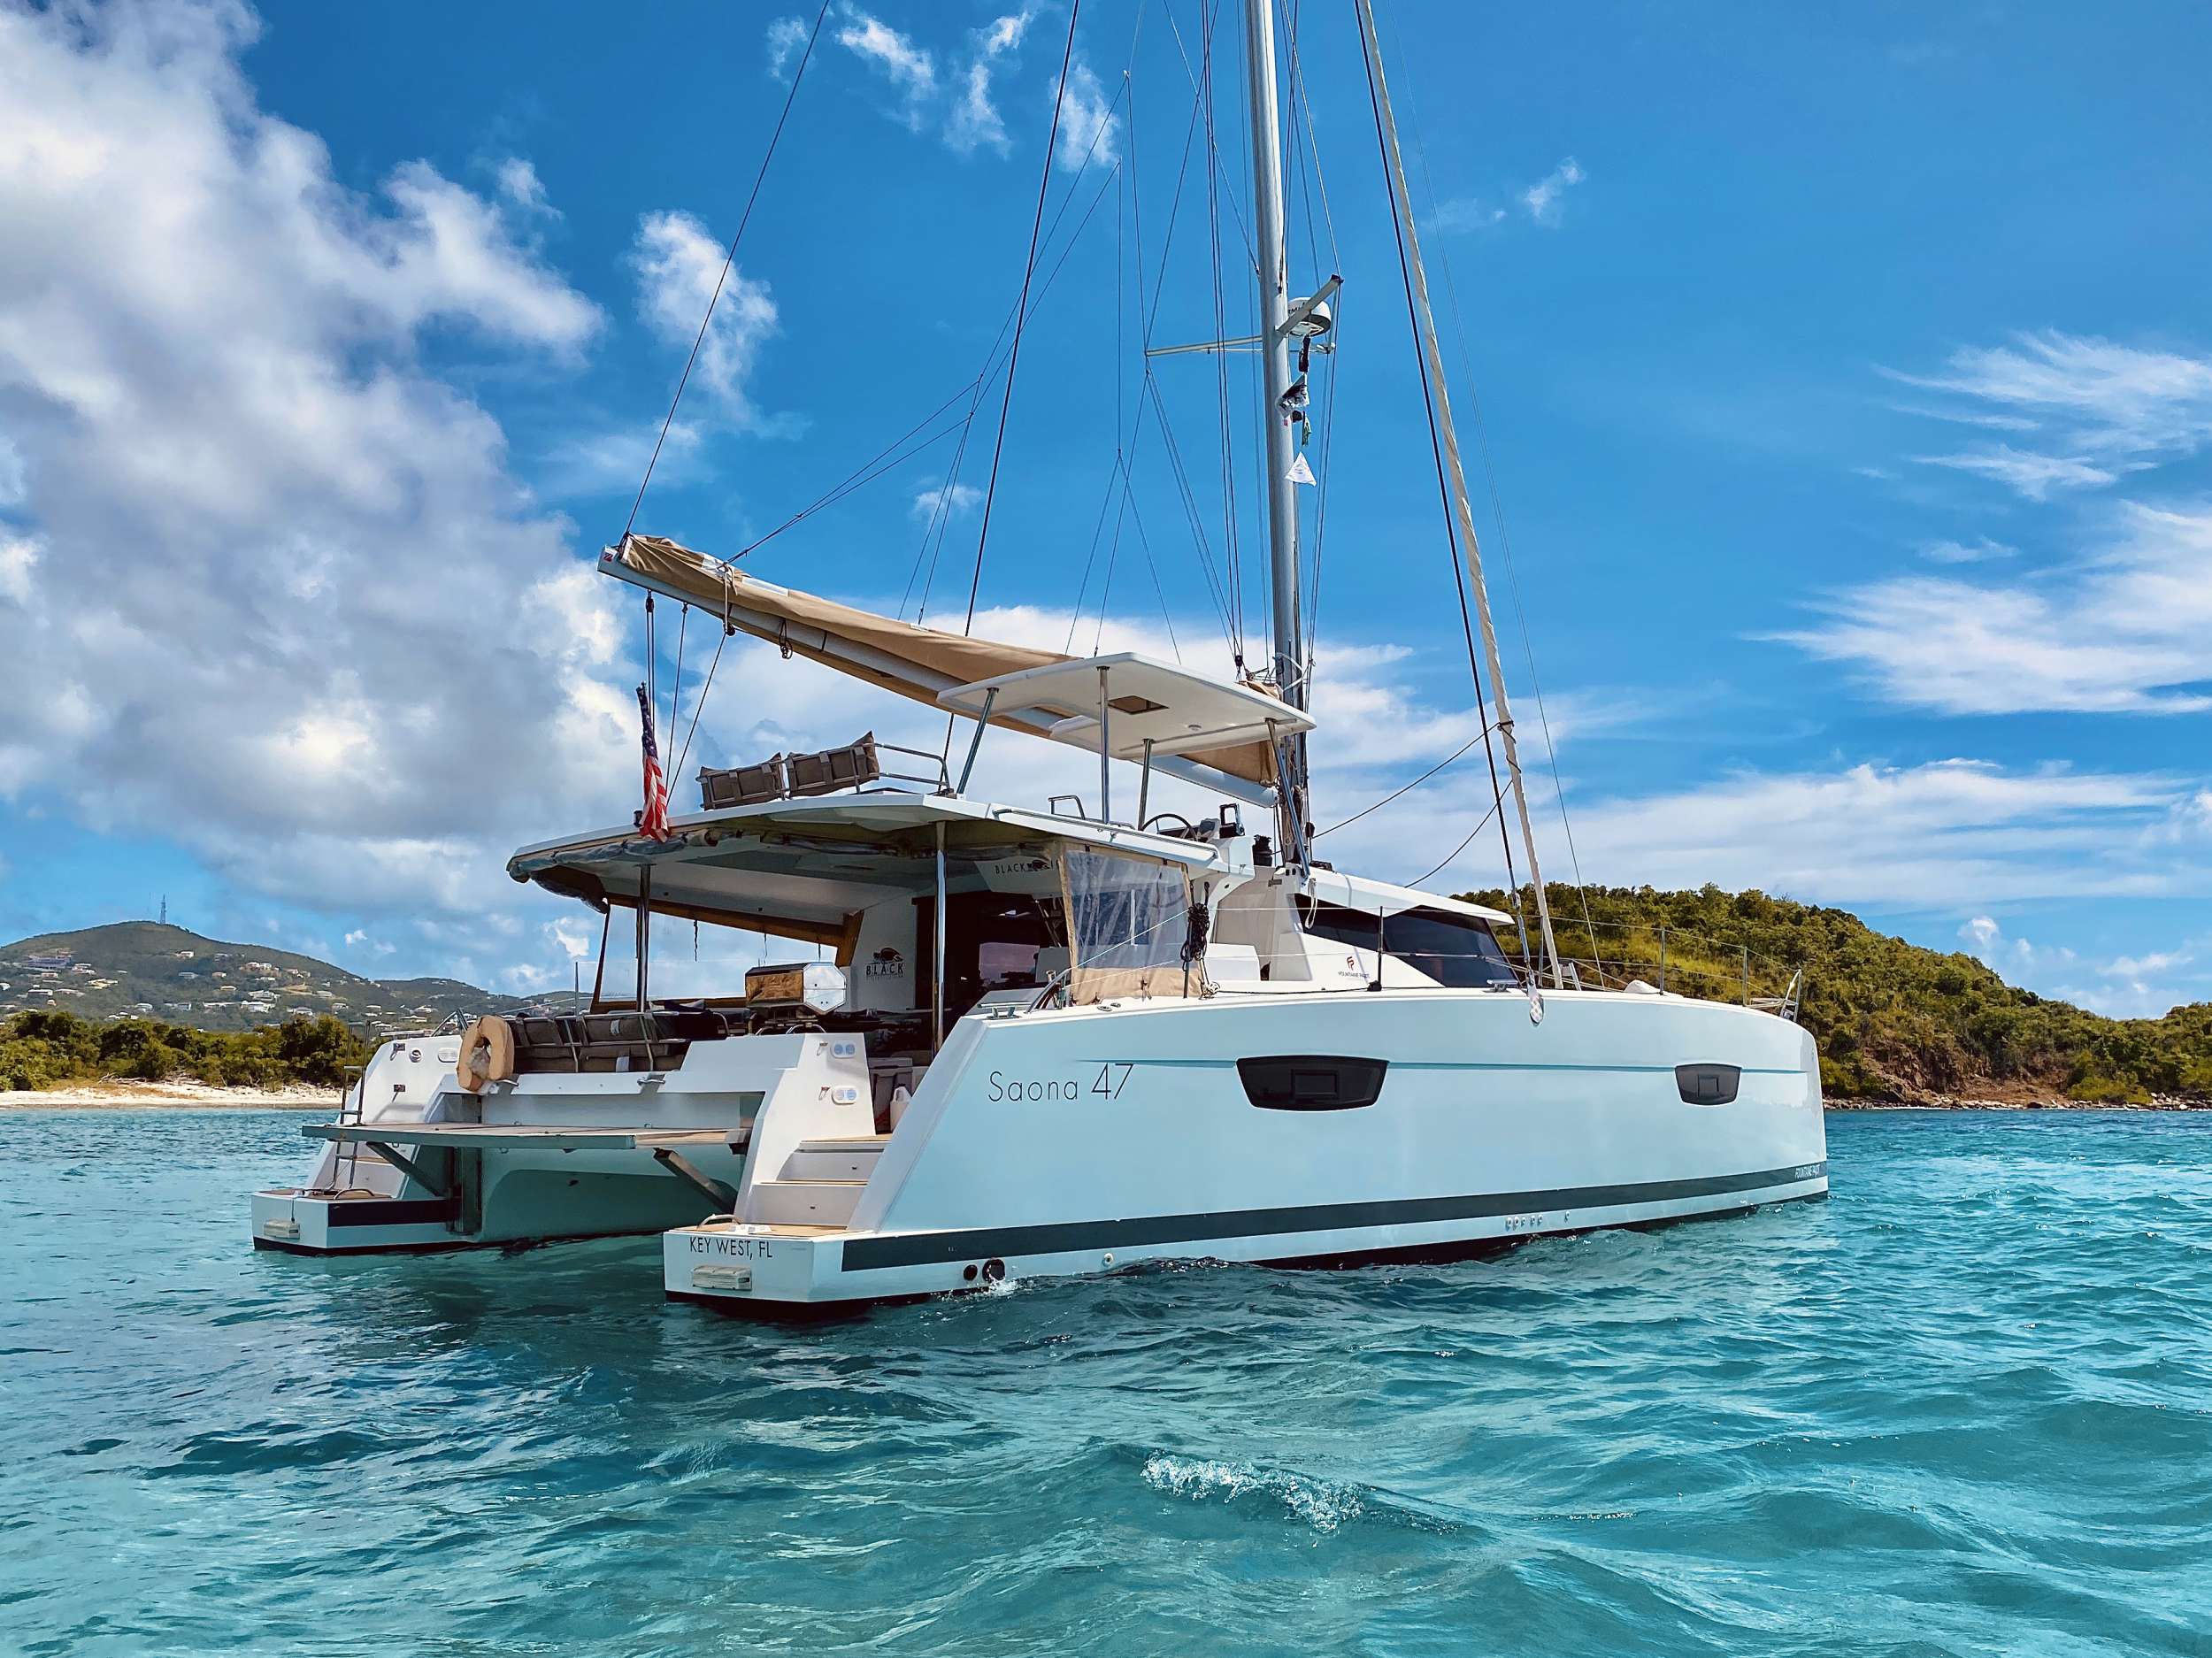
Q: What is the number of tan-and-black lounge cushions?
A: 2